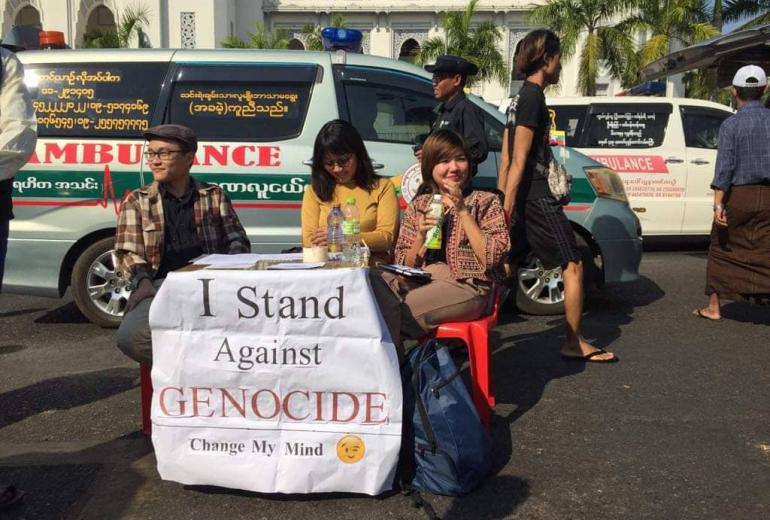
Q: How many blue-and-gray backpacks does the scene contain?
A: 1